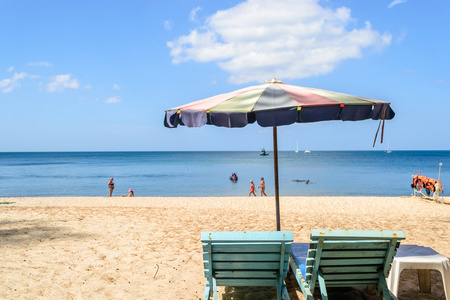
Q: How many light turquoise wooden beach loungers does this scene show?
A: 2